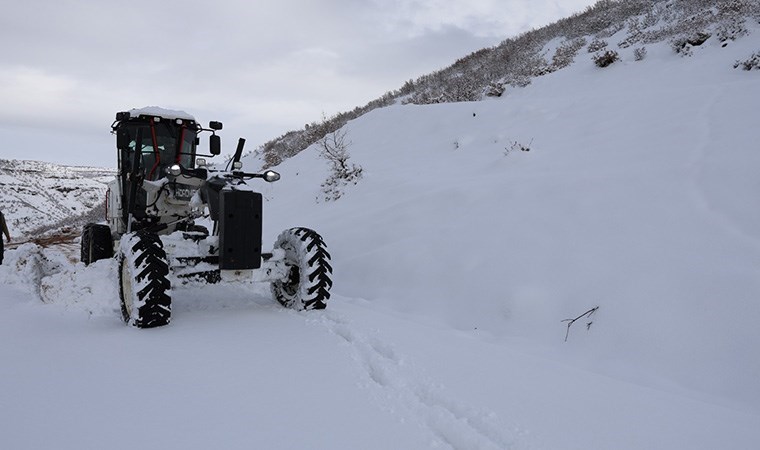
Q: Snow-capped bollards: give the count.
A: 0